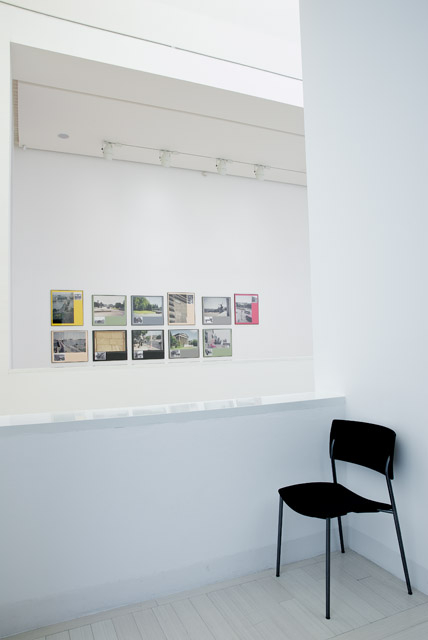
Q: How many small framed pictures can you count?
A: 11